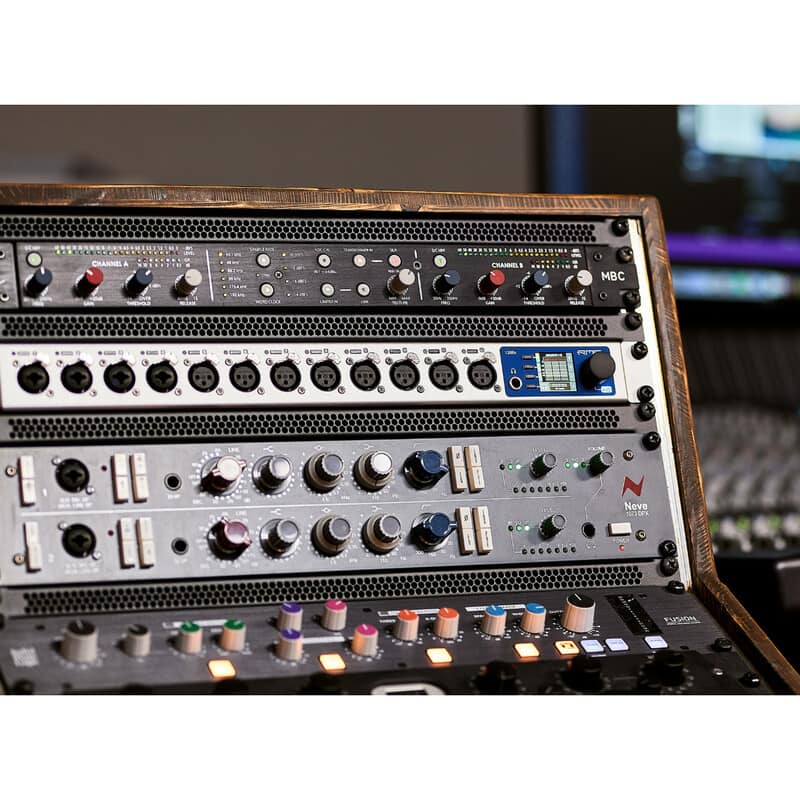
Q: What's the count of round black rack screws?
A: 13